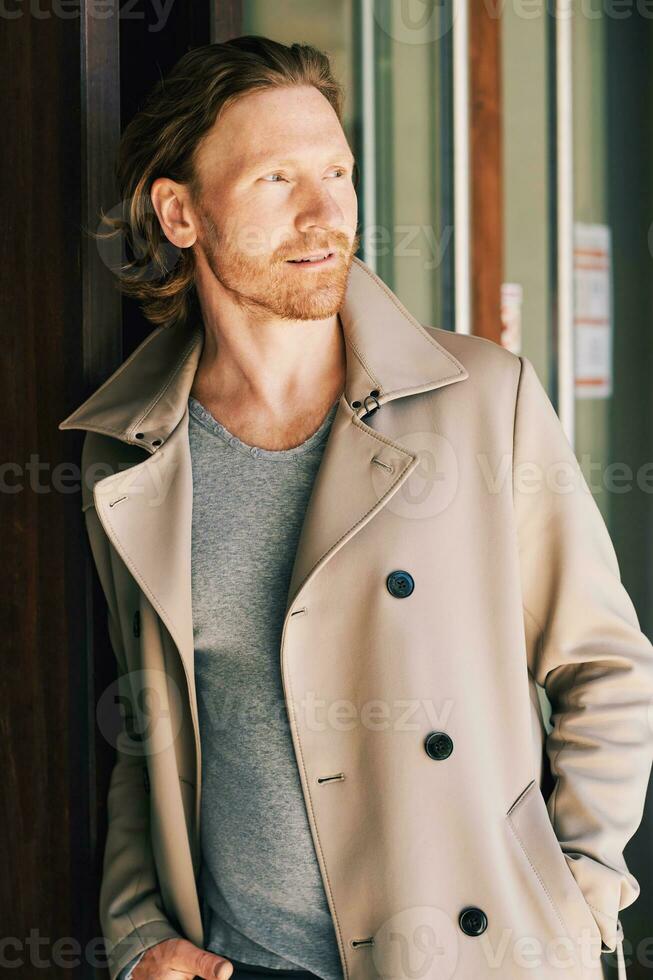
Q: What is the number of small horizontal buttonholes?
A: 5